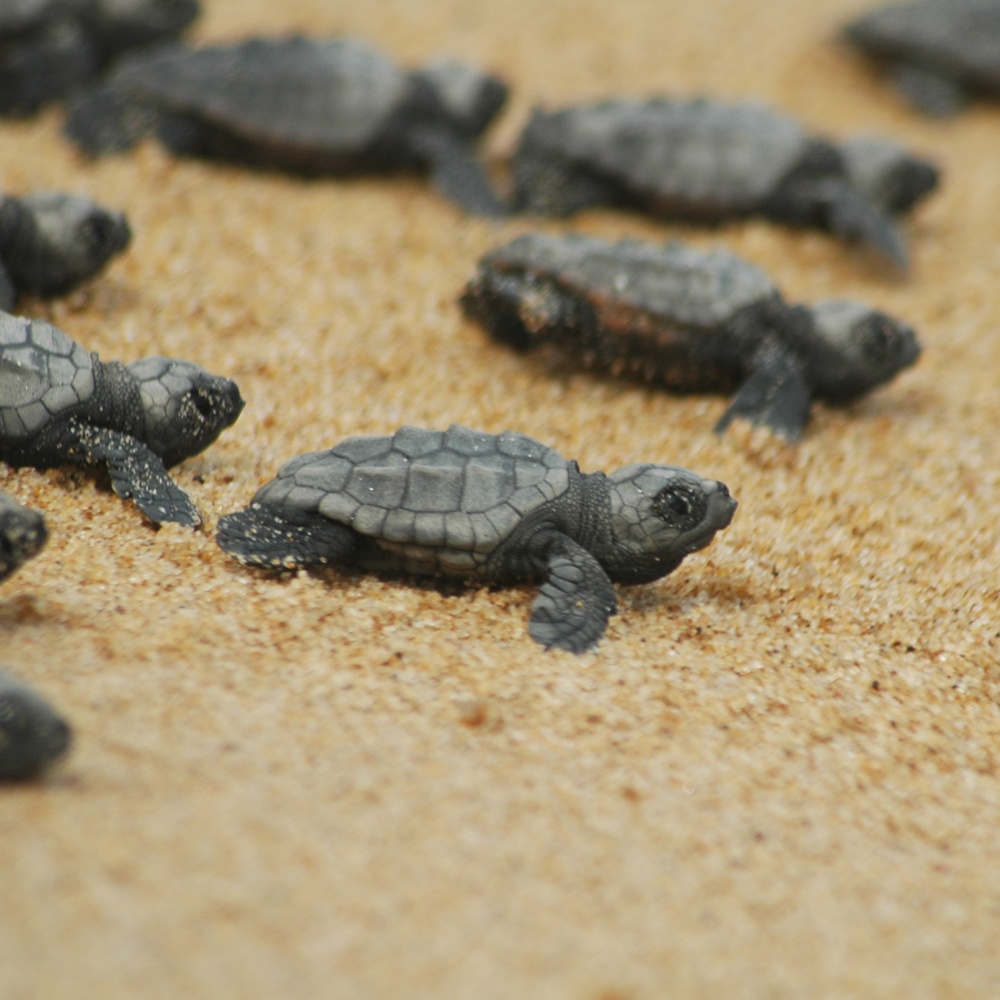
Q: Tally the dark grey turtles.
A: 10